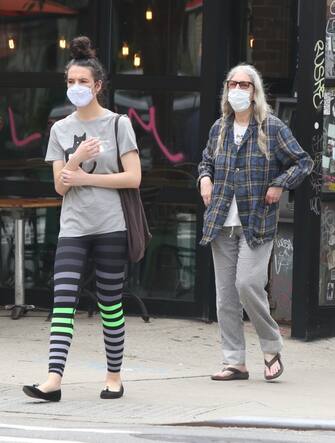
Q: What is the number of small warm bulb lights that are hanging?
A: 6